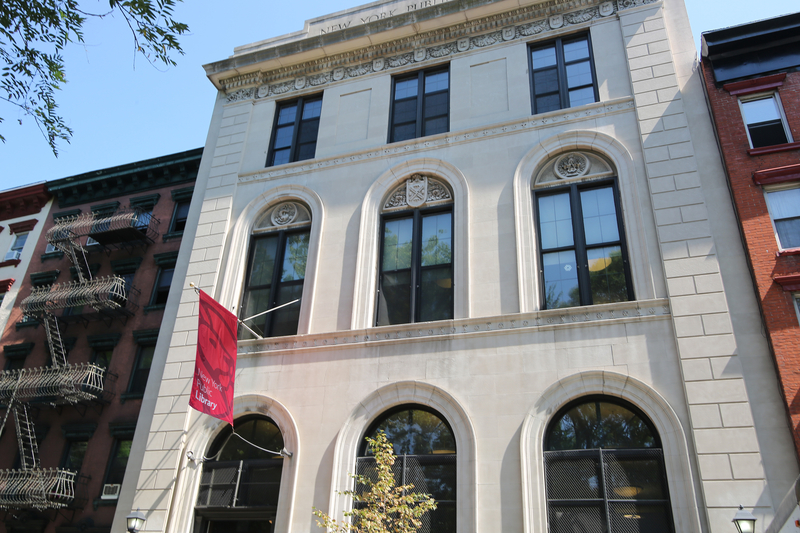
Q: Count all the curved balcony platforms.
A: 4